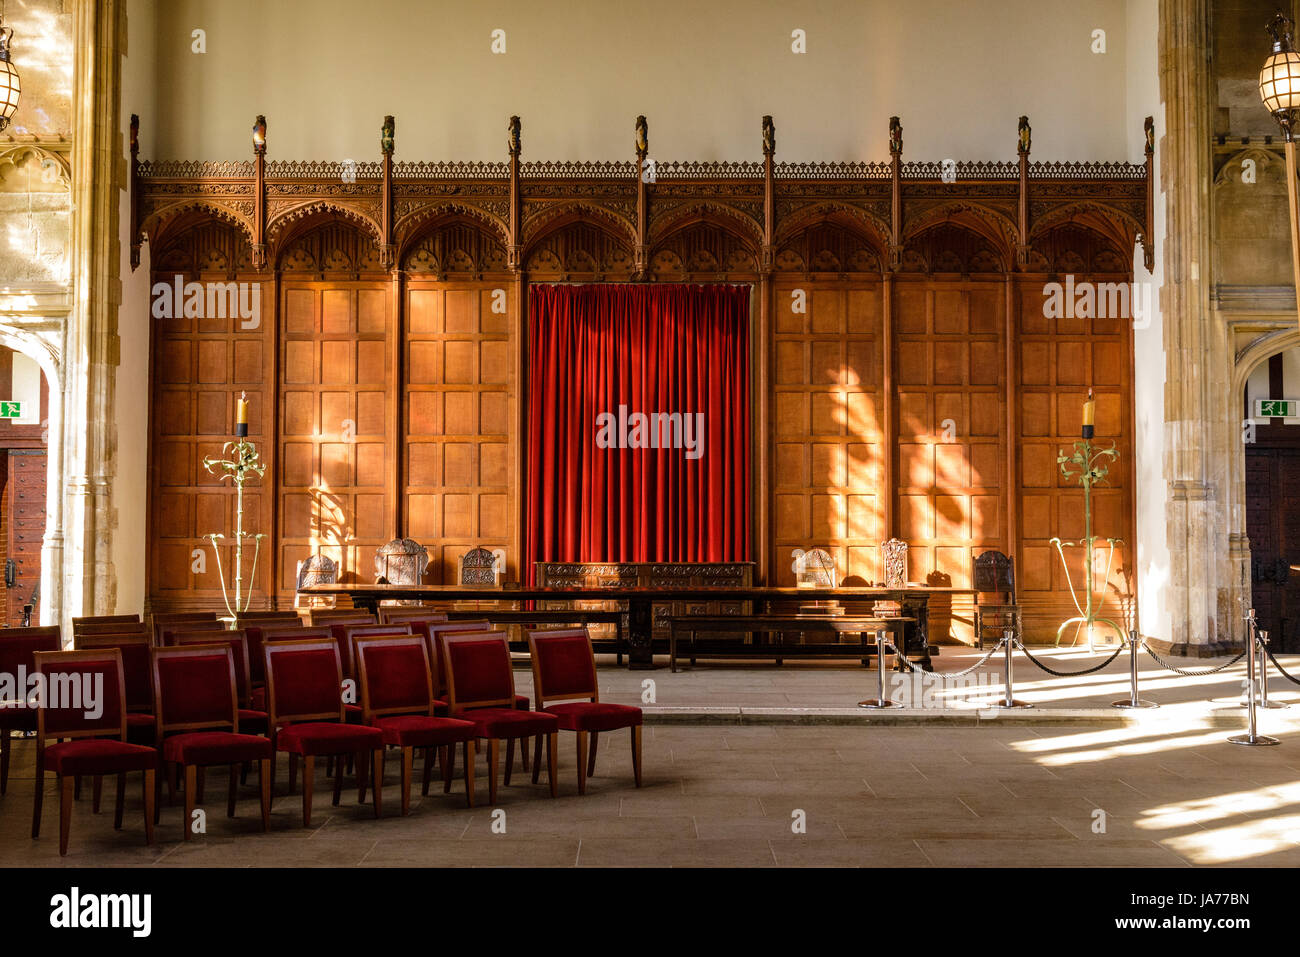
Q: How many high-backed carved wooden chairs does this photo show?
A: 6